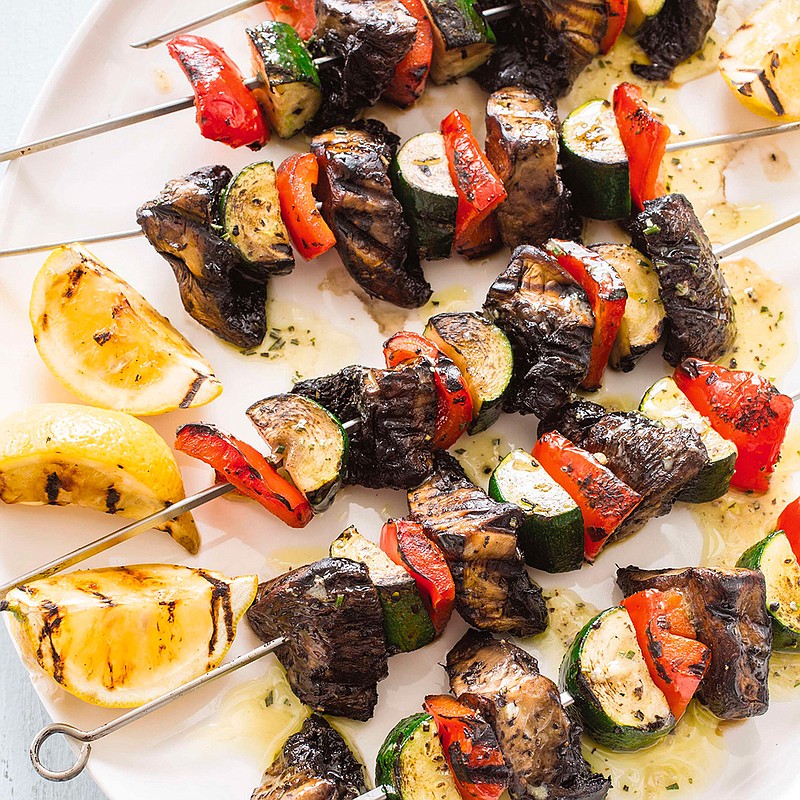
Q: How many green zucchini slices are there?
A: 15